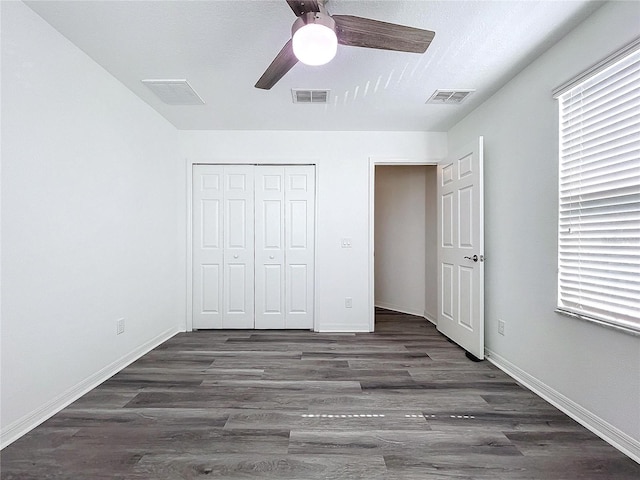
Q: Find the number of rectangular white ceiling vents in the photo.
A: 3